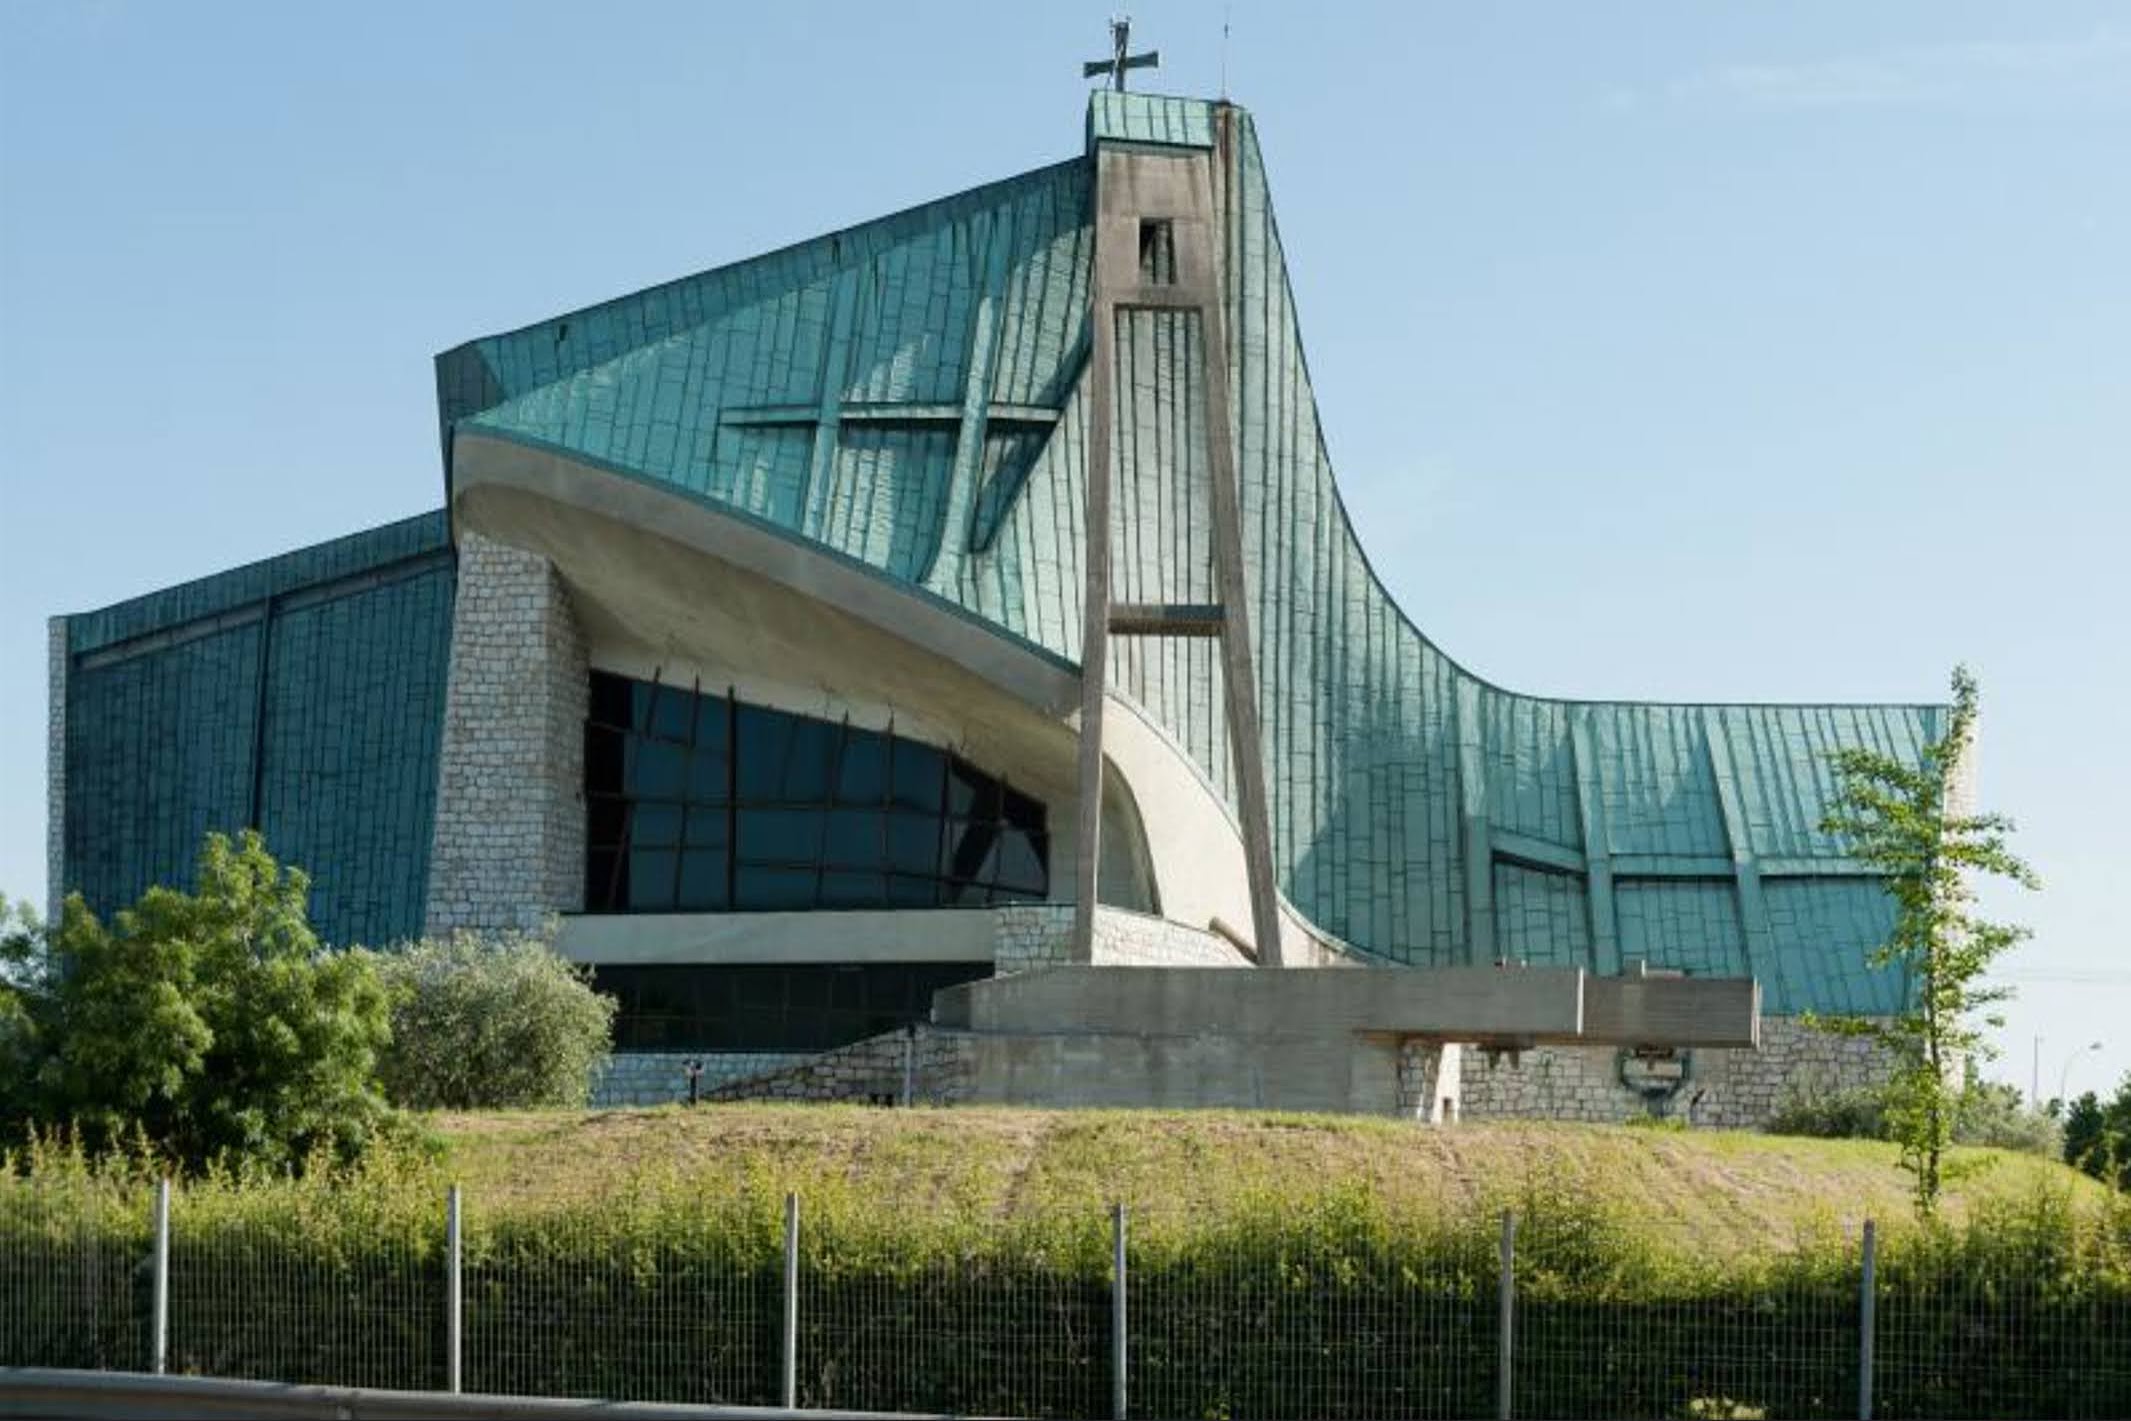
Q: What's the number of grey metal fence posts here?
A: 6